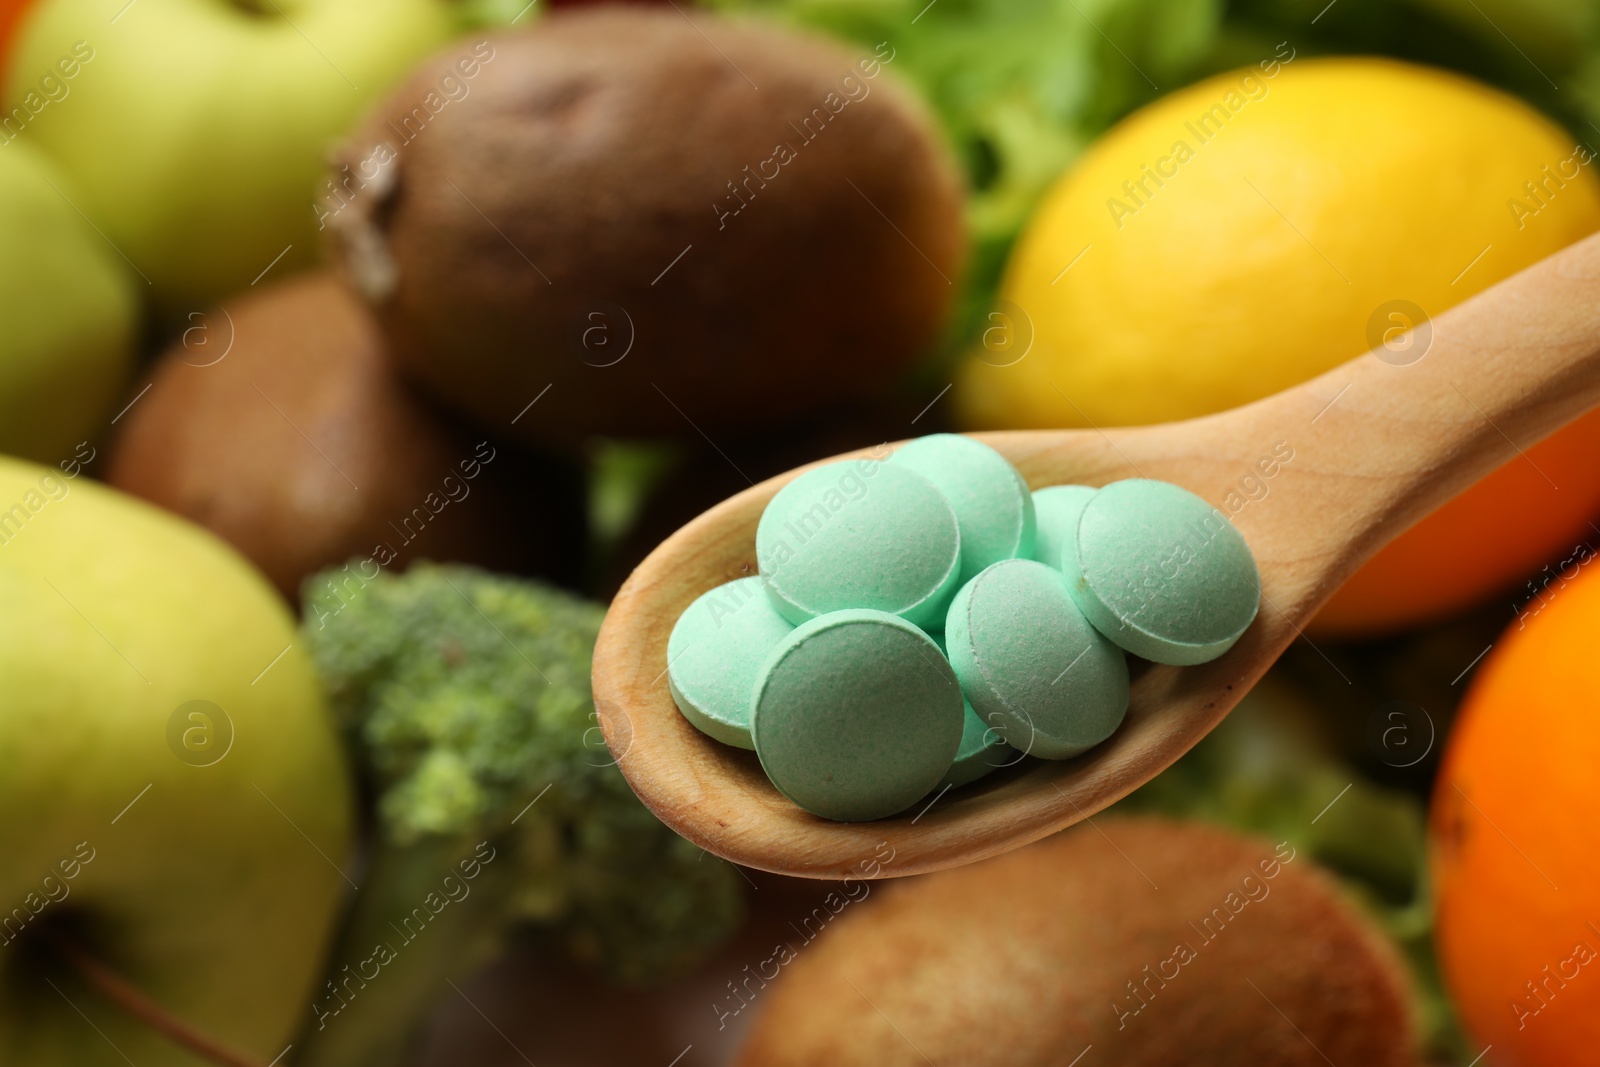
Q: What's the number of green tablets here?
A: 8